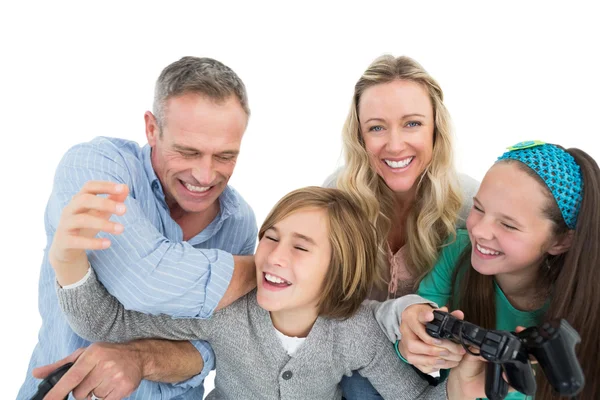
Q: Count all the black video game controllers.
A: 3